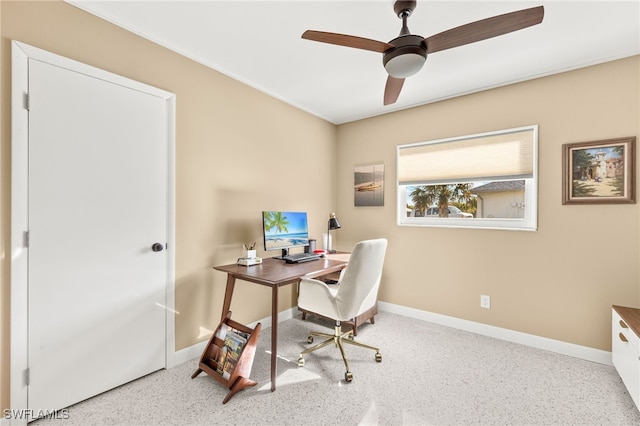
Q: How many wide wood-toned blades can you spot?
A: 3